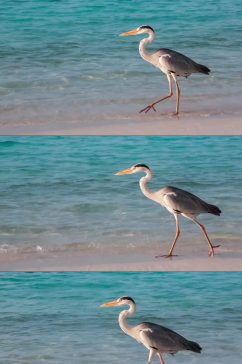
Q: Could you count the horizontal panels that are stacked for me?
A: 3